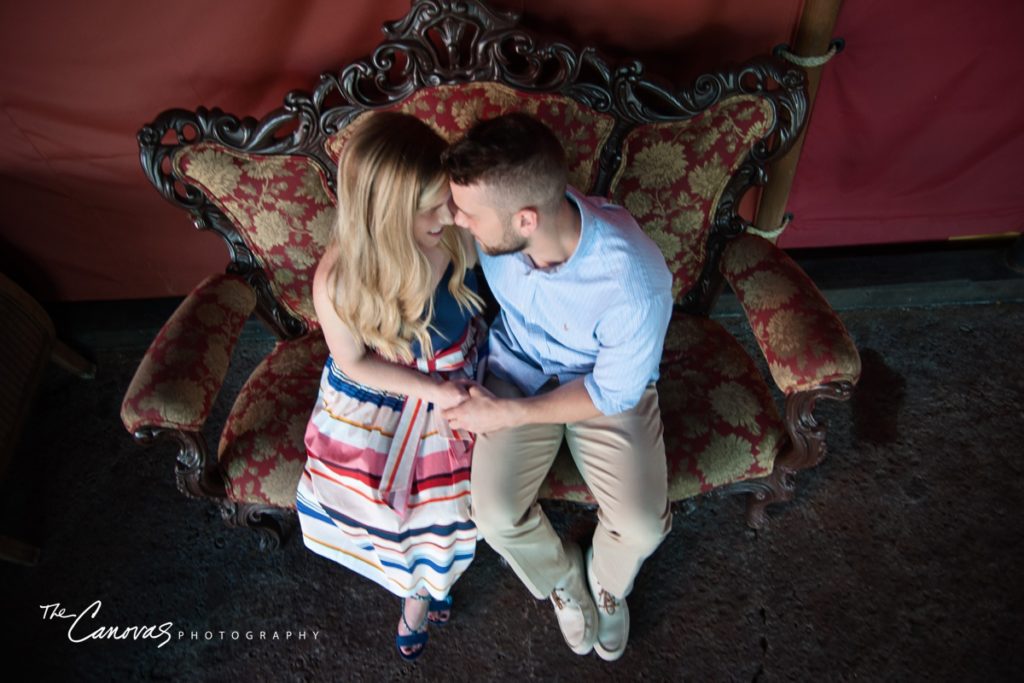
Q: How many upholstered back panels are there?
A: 3